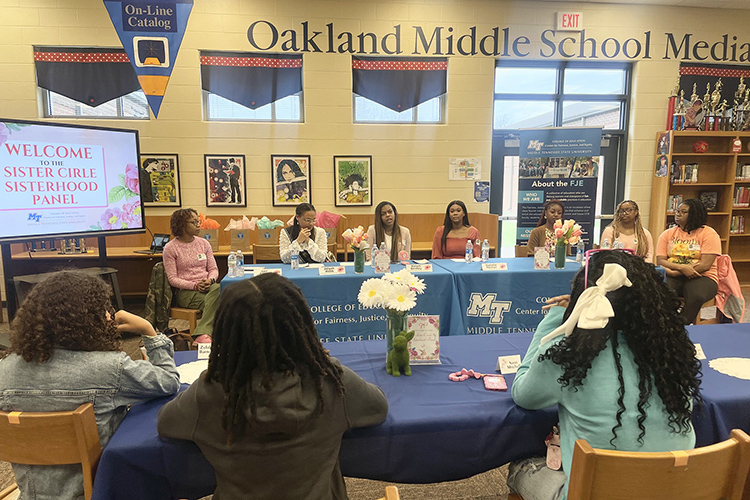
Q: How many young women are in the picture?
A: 10